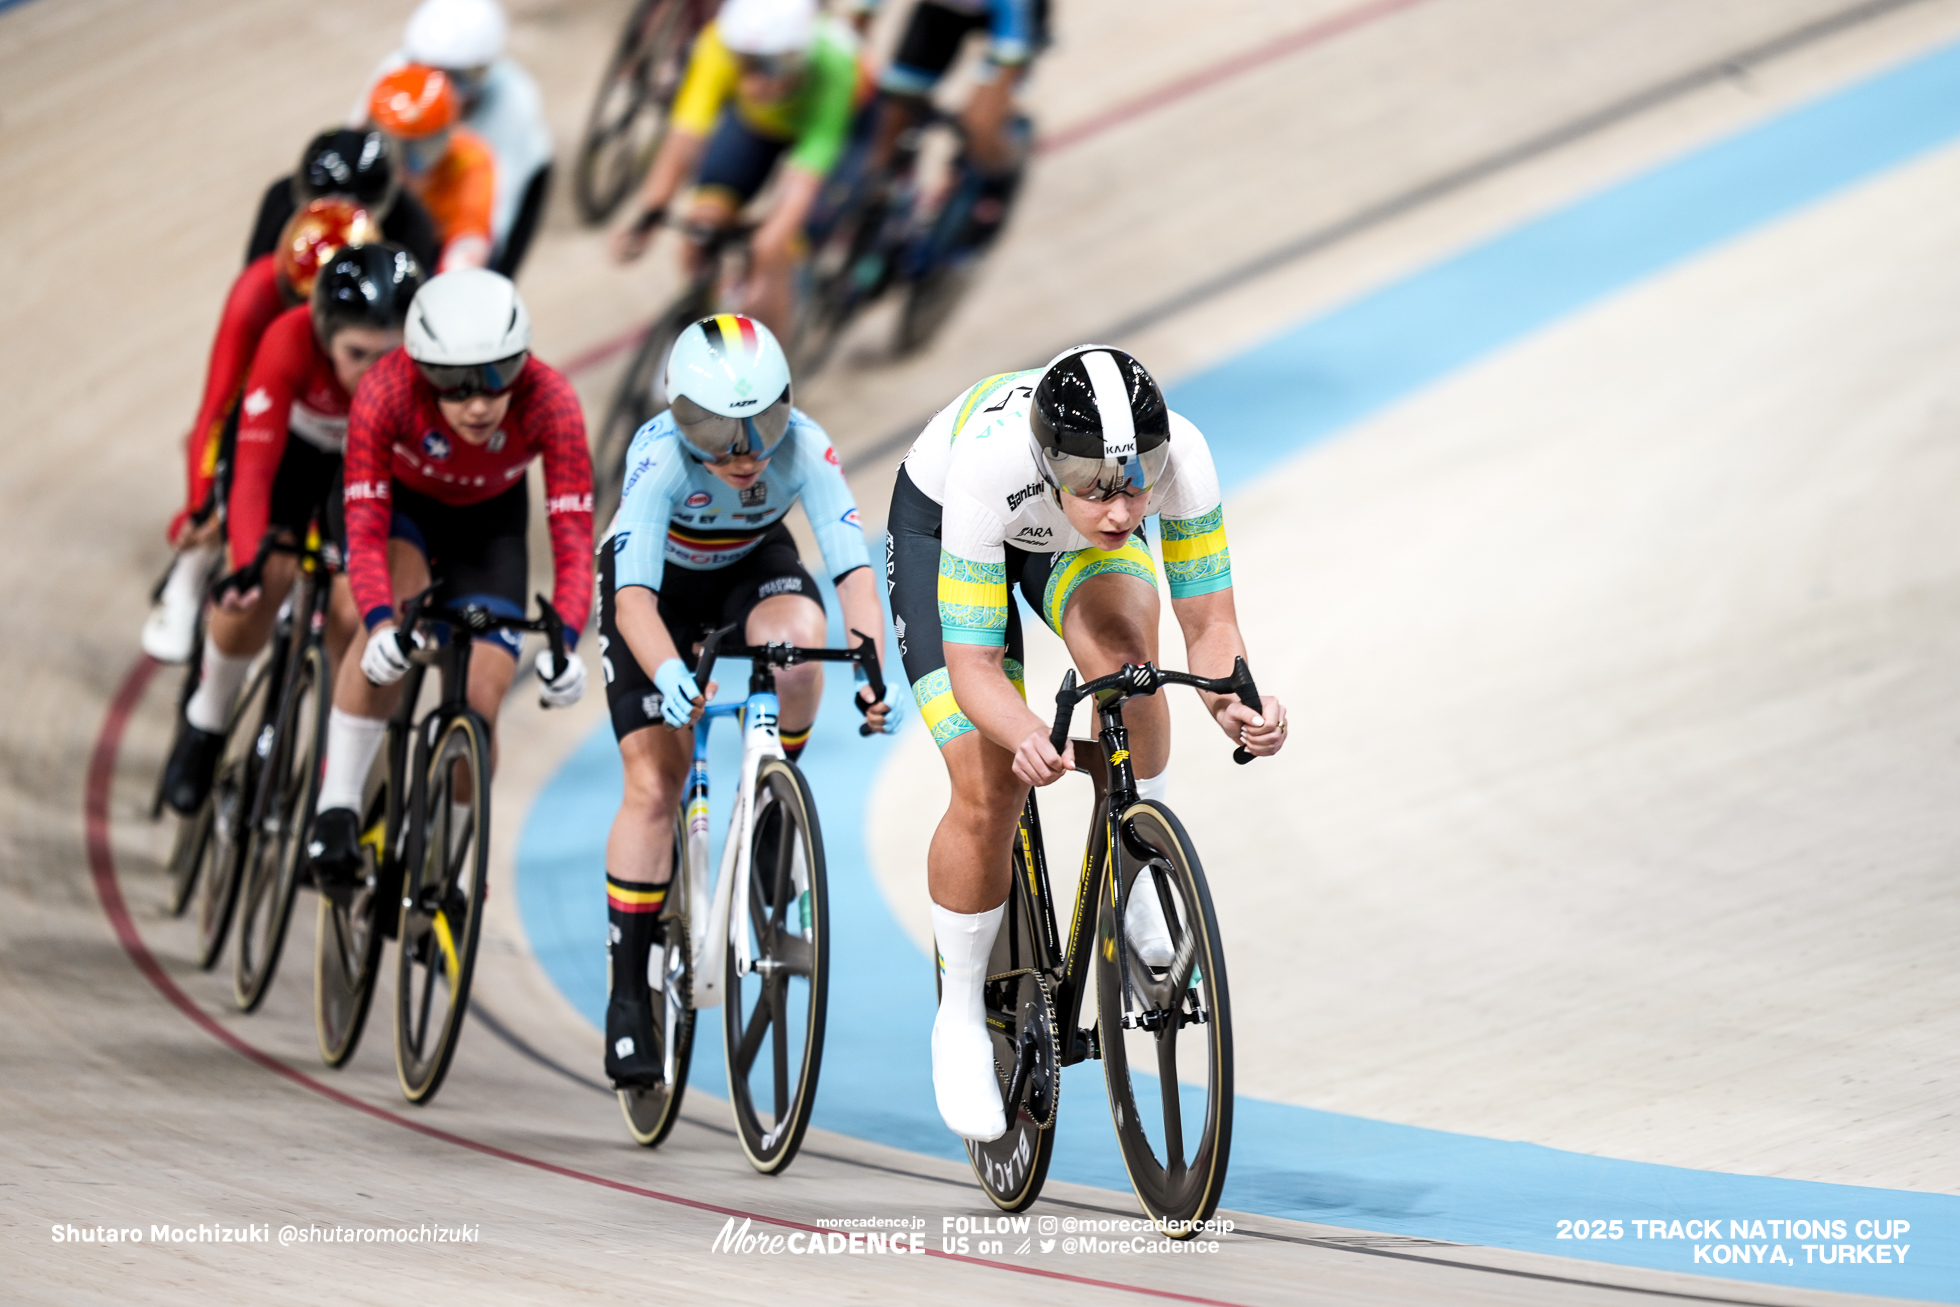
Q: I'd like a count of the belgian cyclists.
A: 1